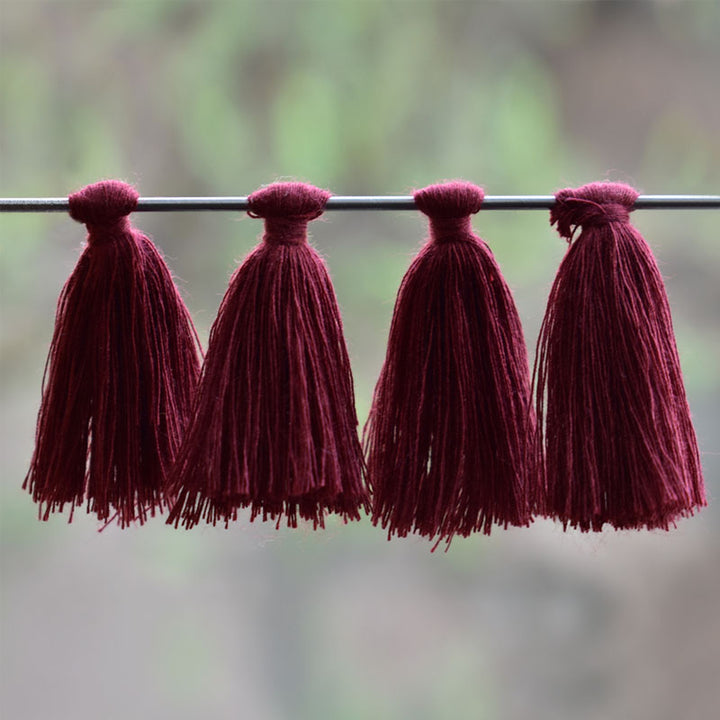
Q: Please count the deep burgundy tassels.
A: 4